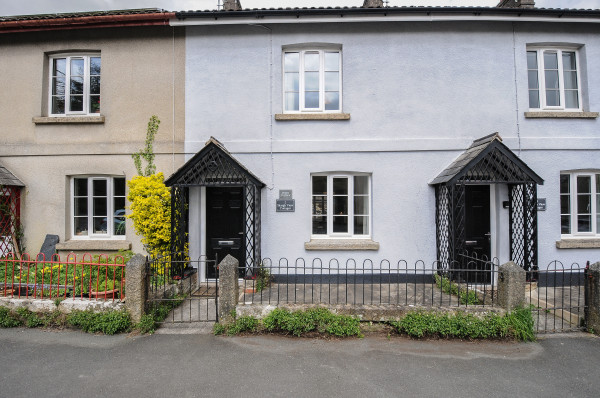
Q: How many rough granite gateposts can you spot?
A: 4